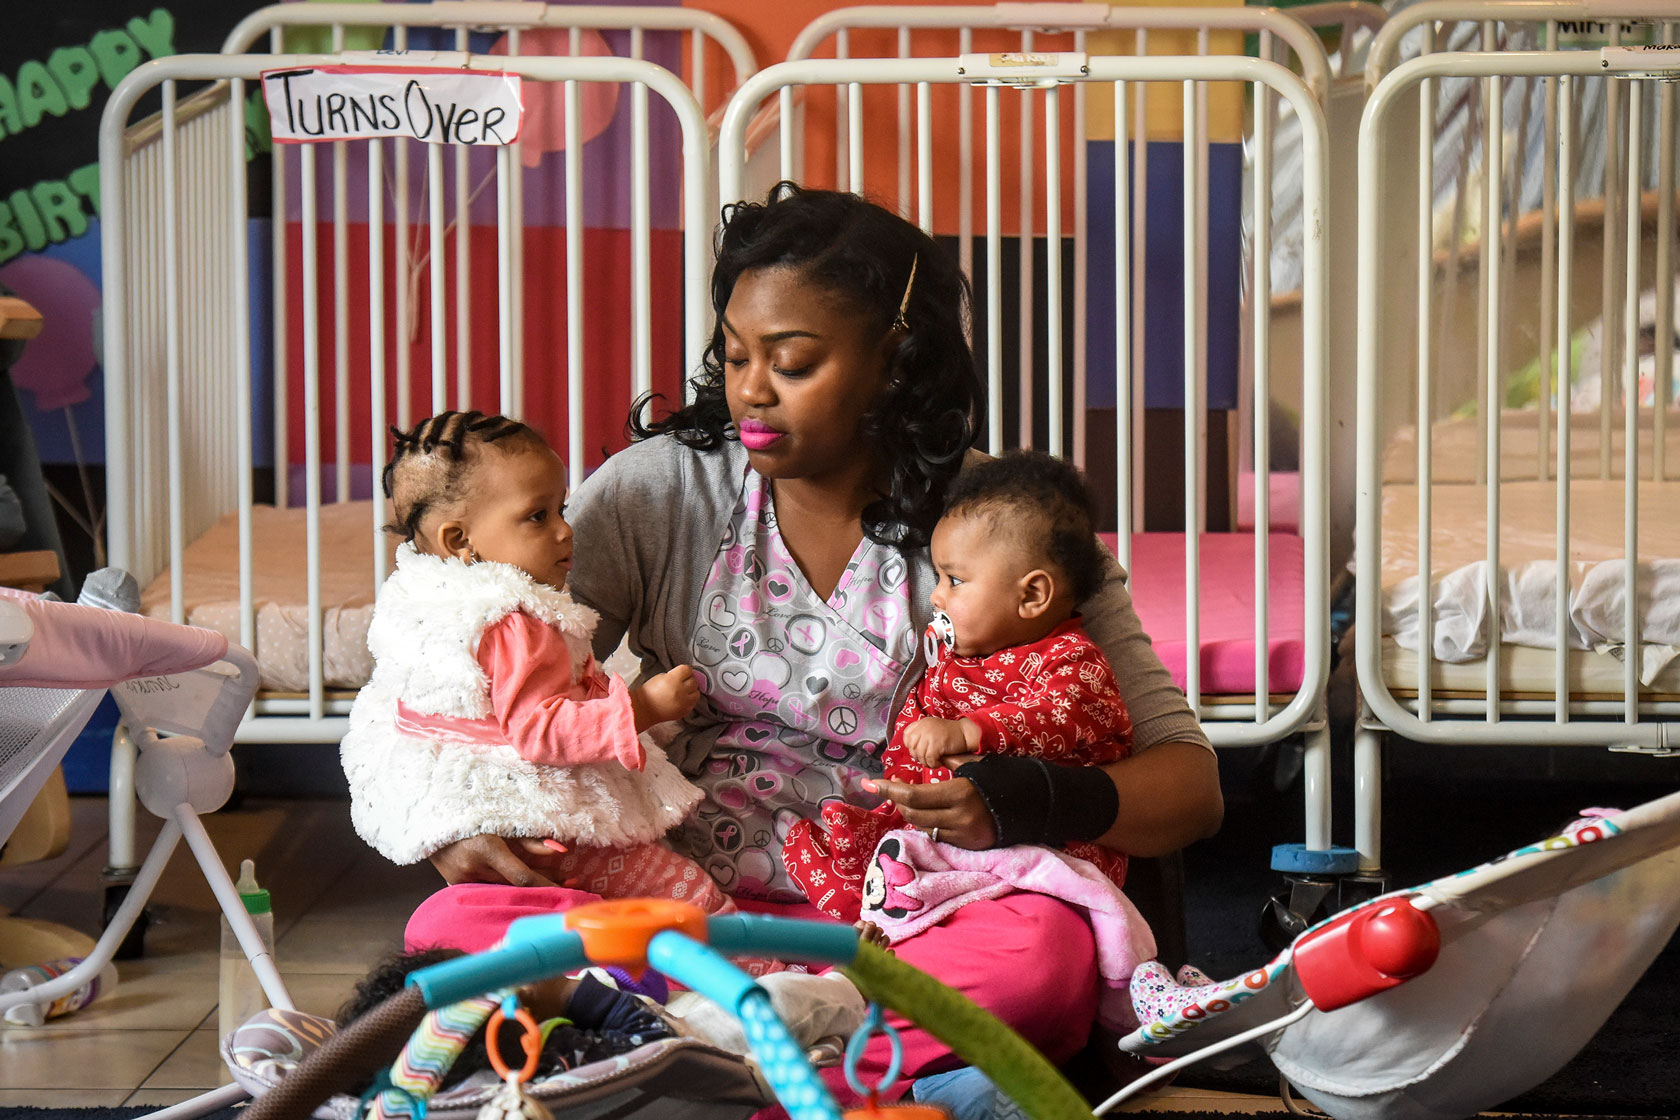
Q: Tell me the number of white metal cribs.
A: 3